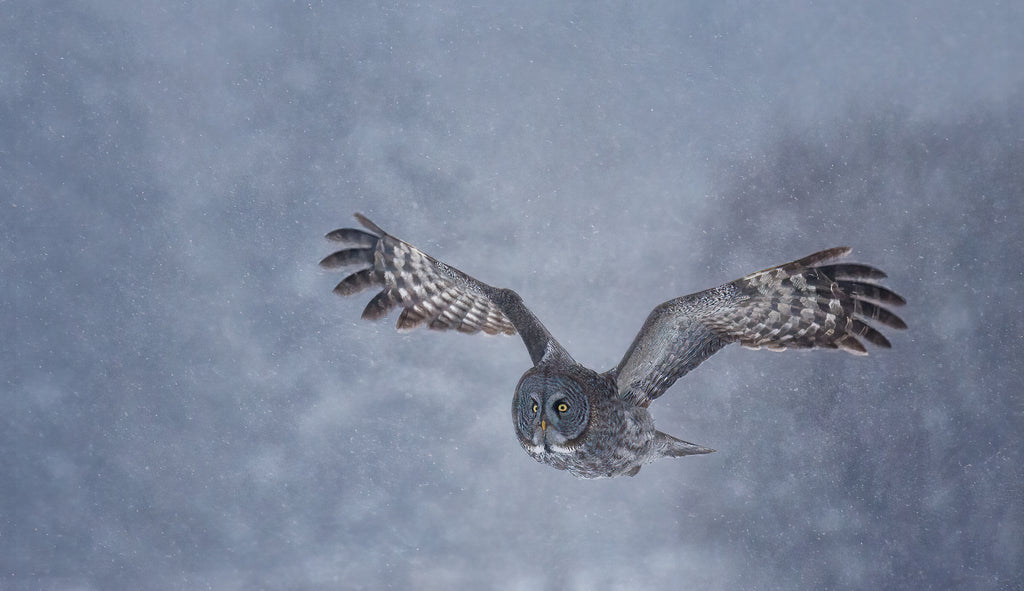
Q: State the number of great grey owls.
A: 1